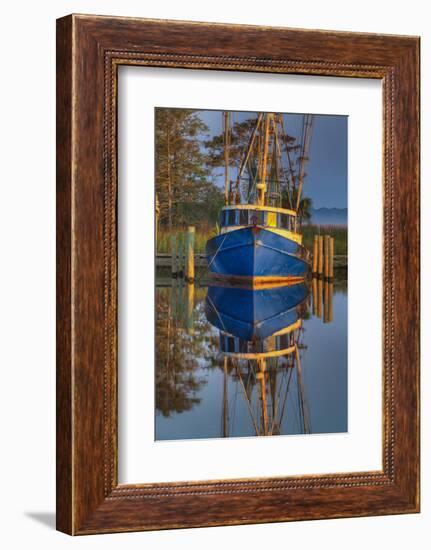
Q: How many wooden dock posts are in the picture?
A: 7